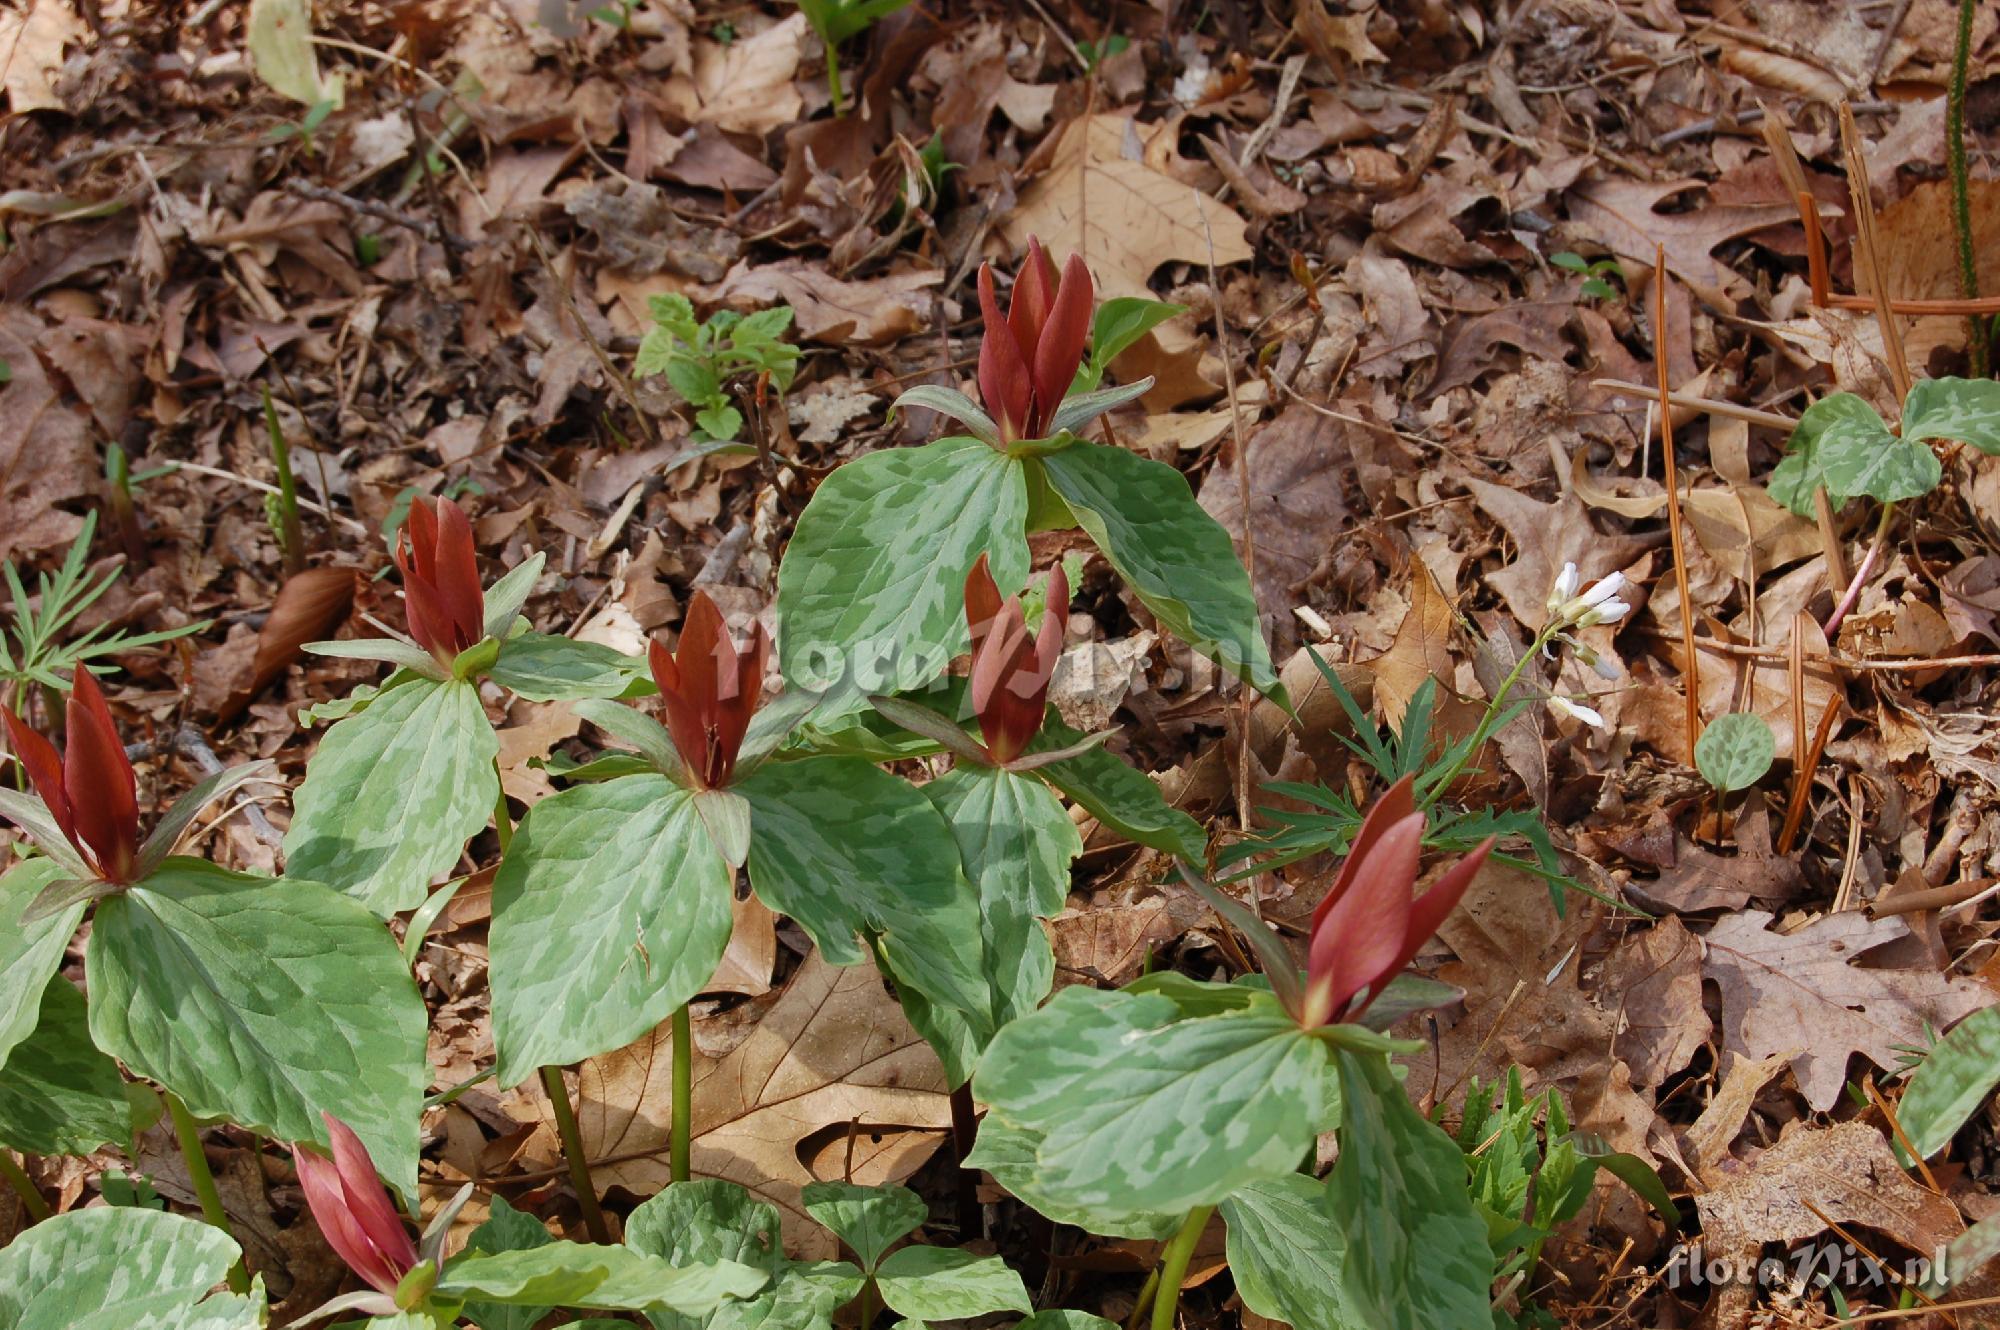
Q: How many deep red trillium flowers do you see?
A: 7